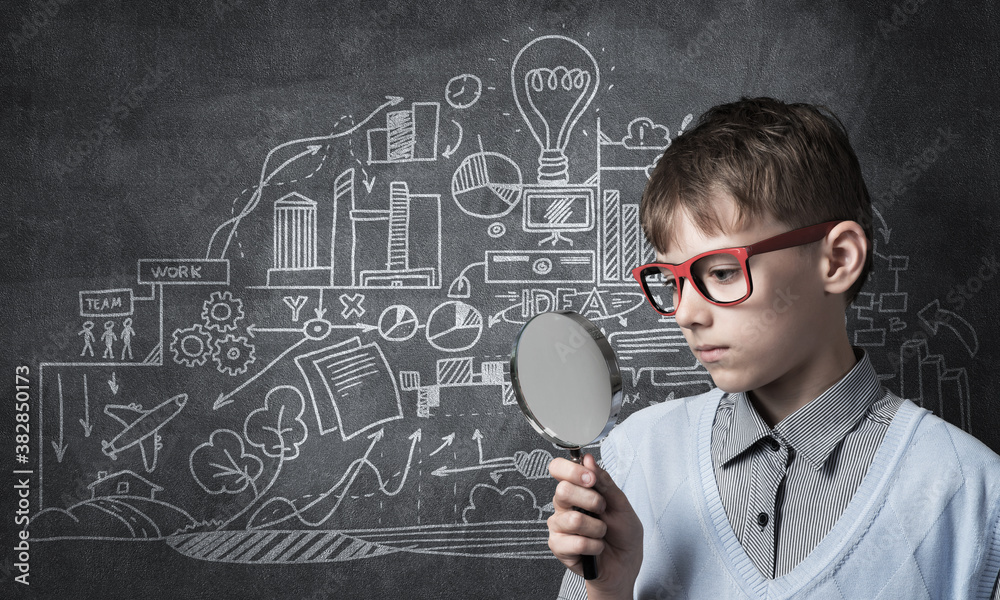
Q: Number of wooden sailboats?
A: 0